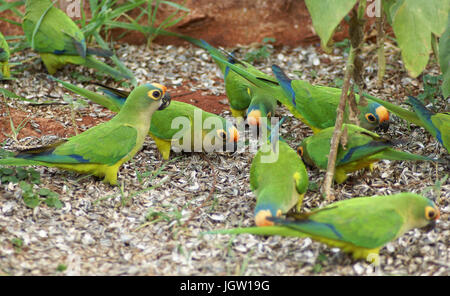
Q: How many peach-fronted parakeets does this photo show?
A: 10